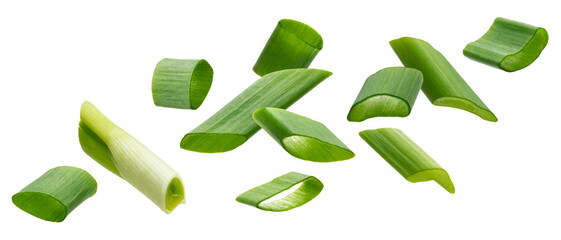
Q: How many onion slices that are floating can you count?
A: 11